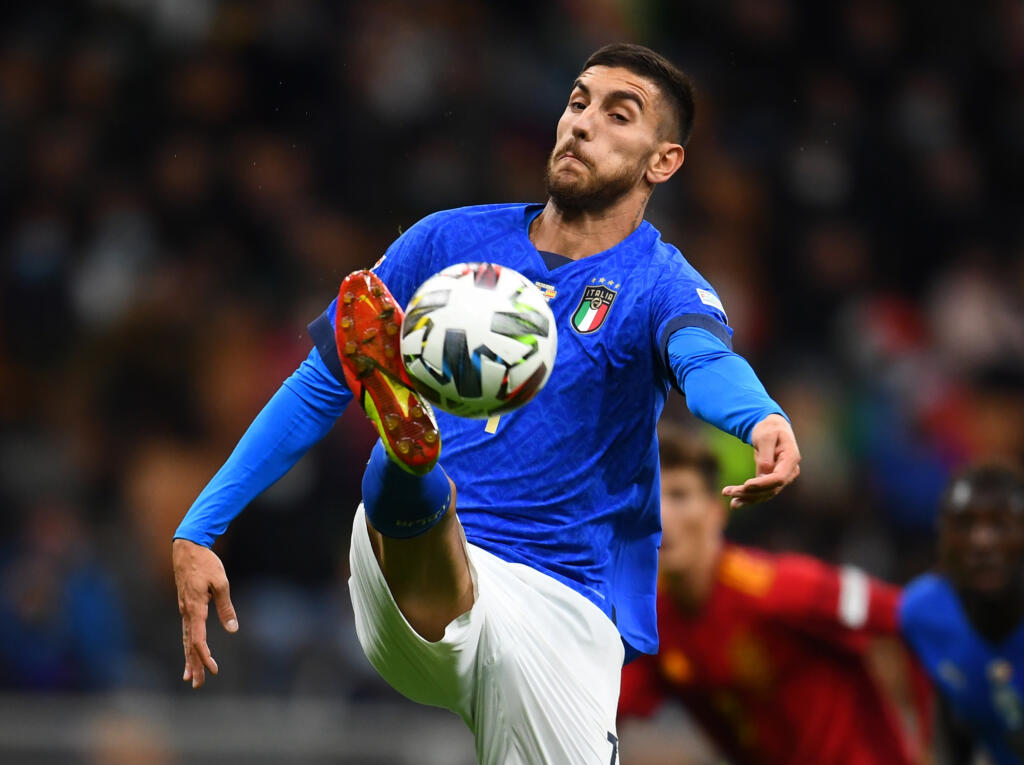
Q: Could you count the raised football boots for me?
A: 1